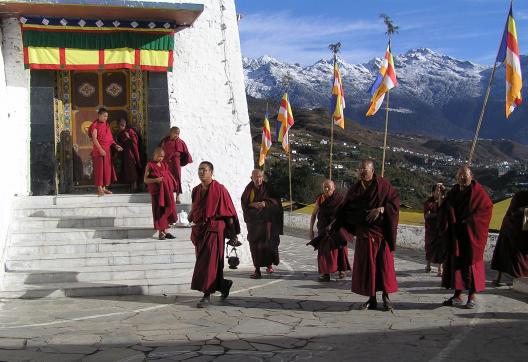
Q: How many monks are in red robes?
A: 11